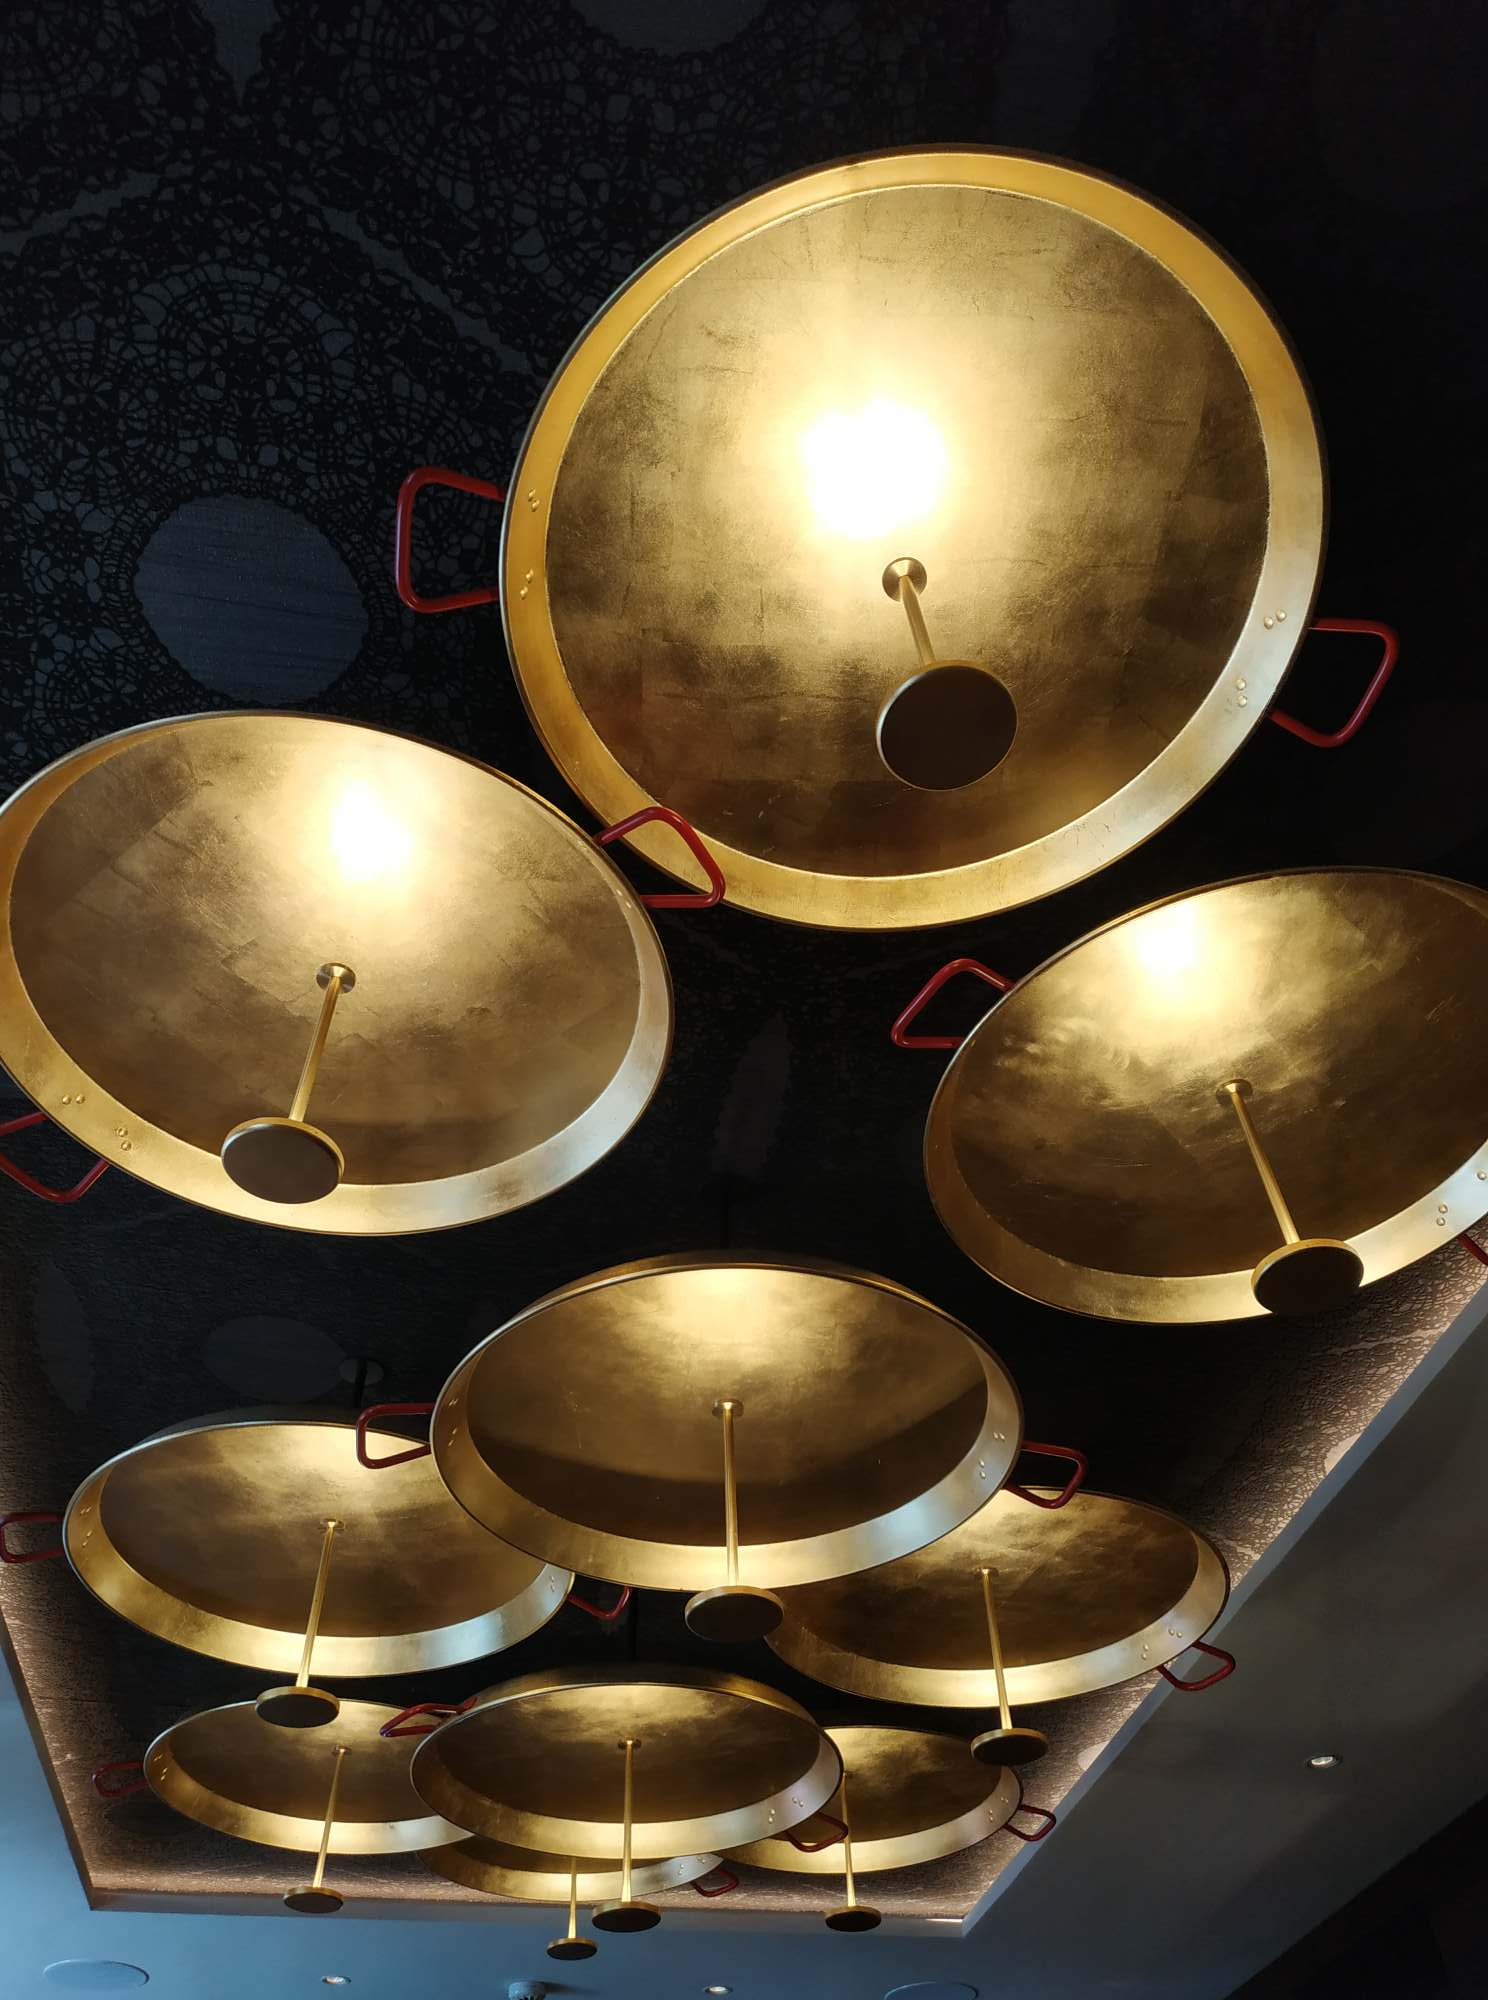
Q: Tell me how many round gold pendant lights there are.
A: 10